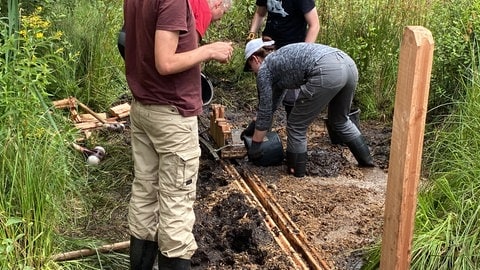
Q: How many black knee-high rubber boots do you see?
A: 4